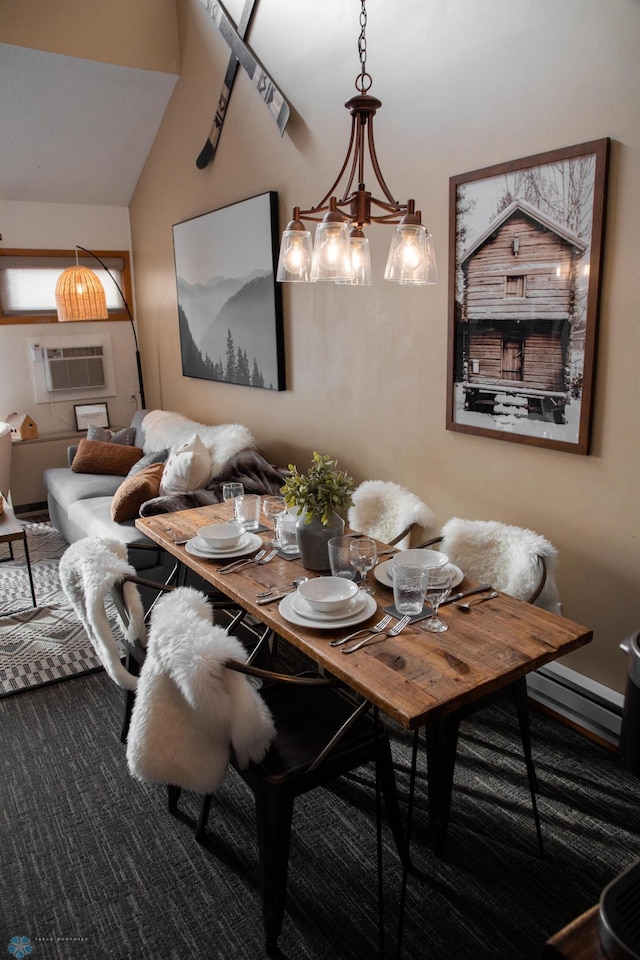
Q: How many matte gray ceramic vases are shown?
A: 1